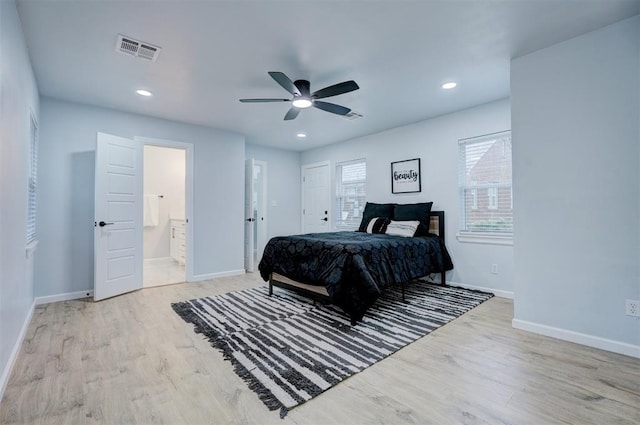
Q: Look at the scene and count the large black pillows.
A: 2